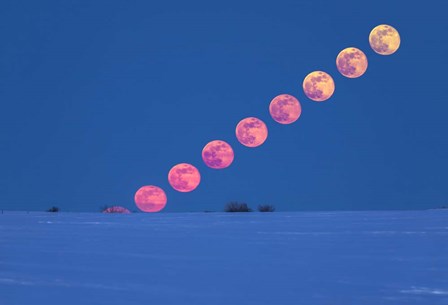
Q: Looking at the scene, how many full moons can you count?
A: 8